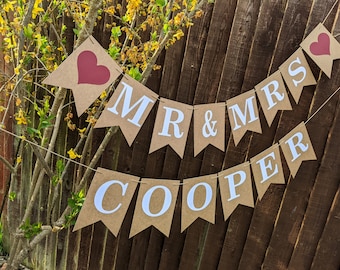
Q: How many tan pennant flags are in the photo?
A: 14